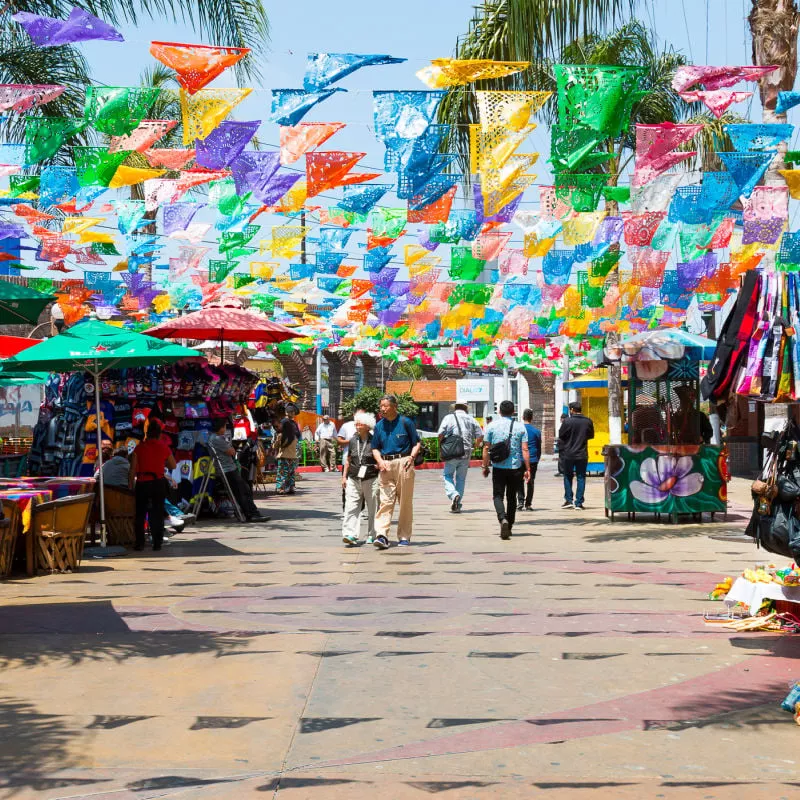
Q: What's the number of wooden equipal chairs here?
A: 3